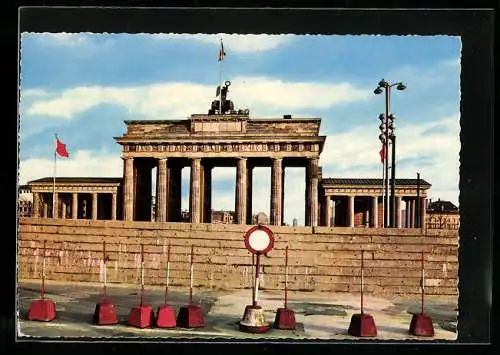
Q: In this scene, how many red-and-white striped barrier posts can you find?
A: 8